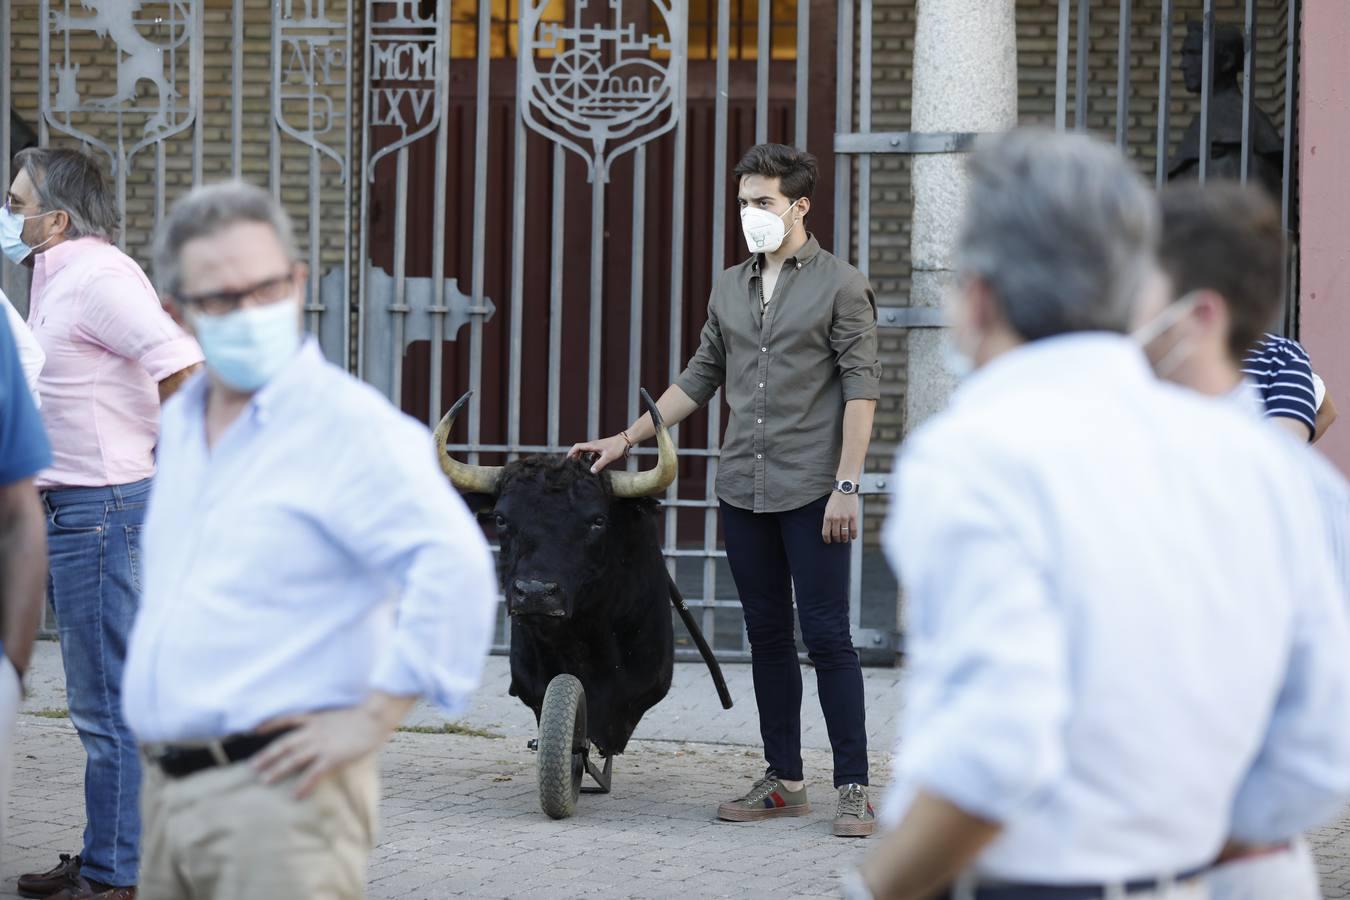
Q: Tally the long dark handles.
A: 1